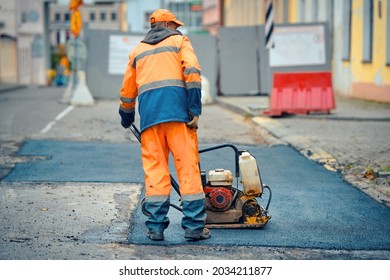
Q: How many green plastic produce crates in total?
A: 0